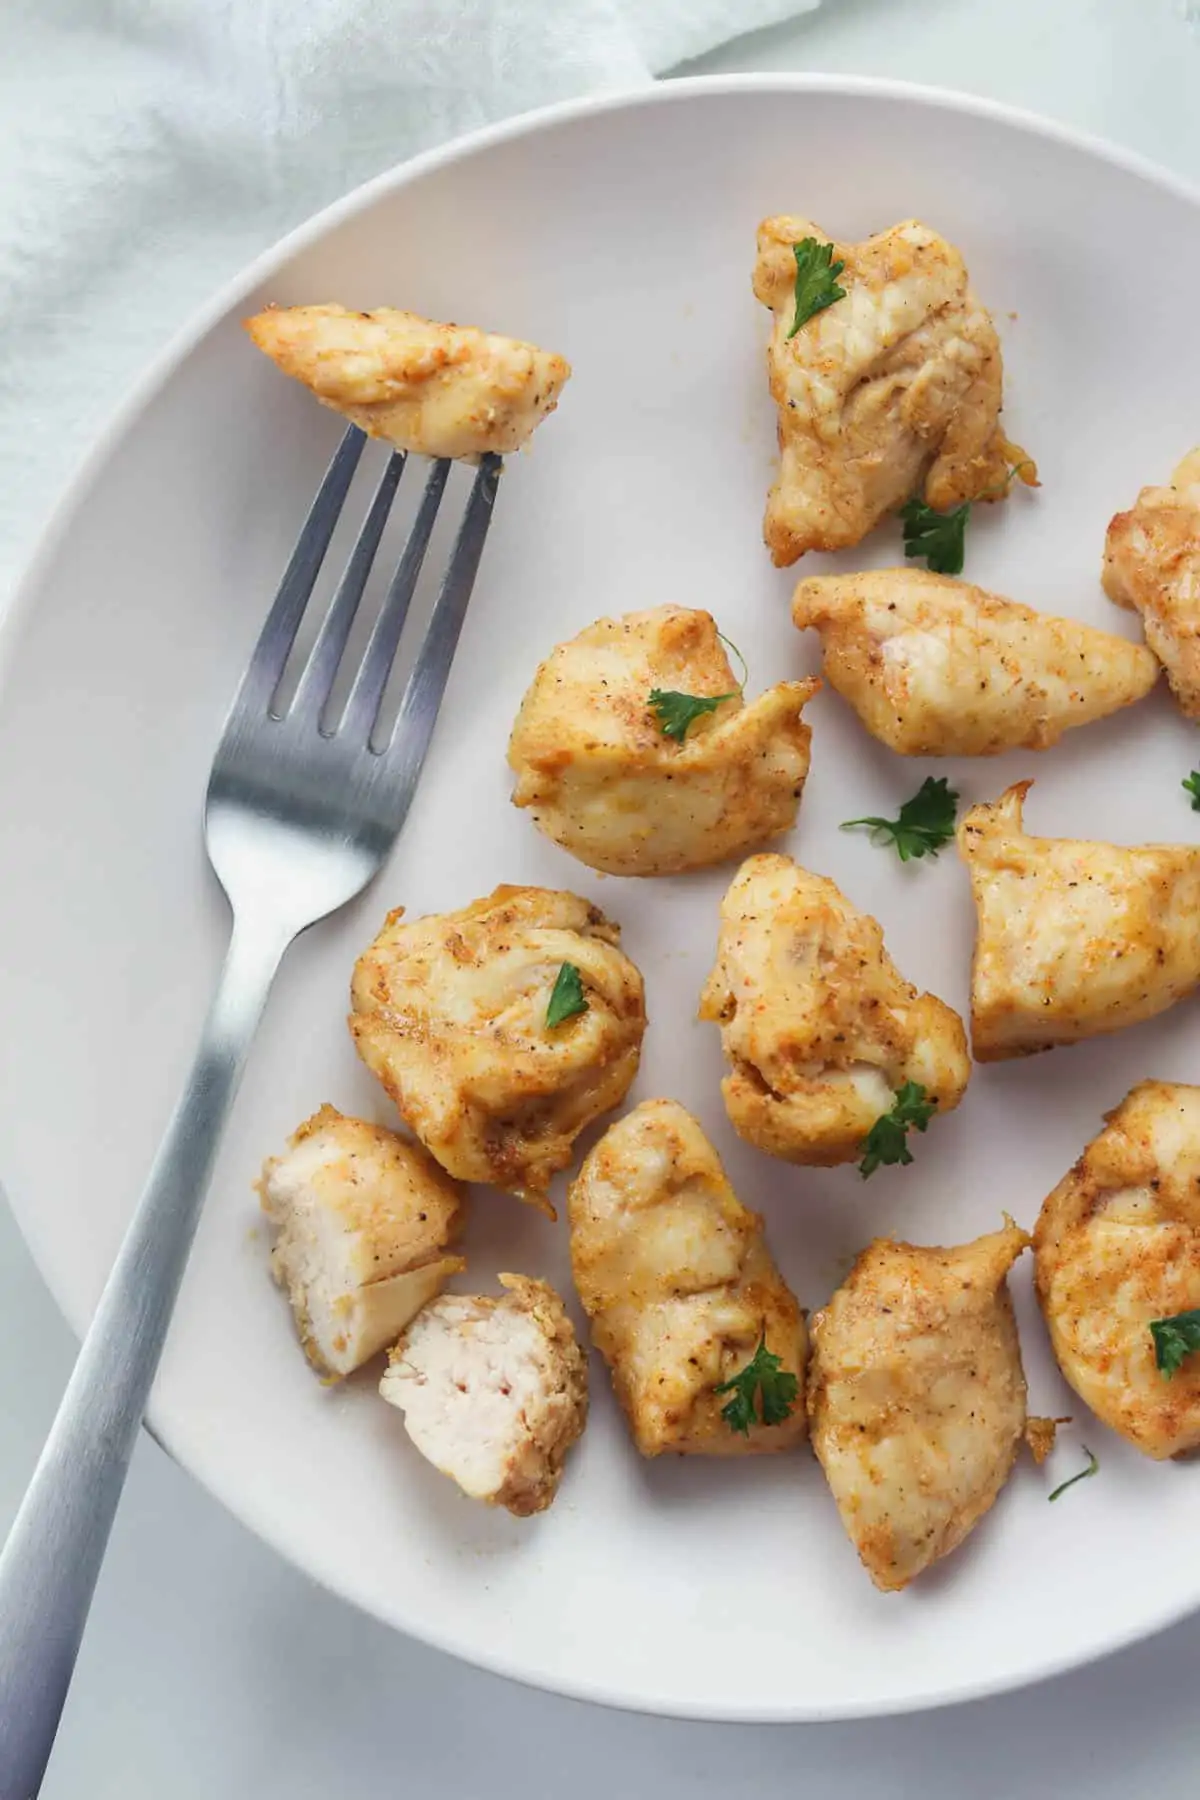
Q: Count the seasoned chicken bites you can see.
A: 13